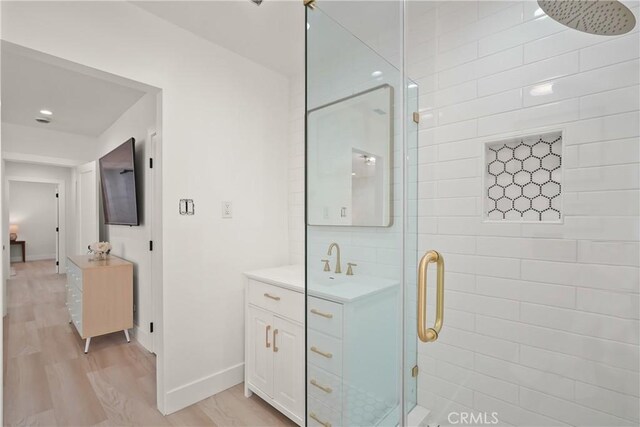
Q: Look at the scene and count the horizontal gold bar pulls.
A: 5